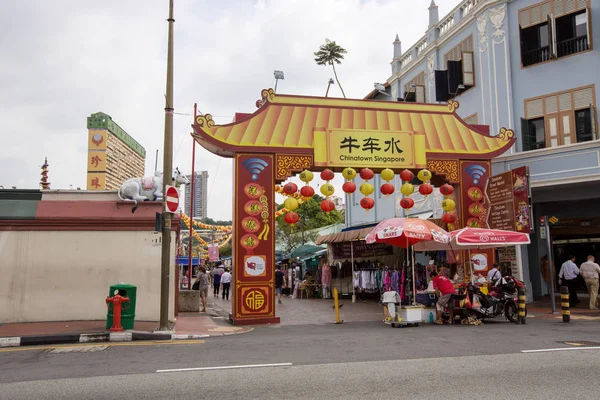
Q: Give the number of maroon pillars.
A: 2